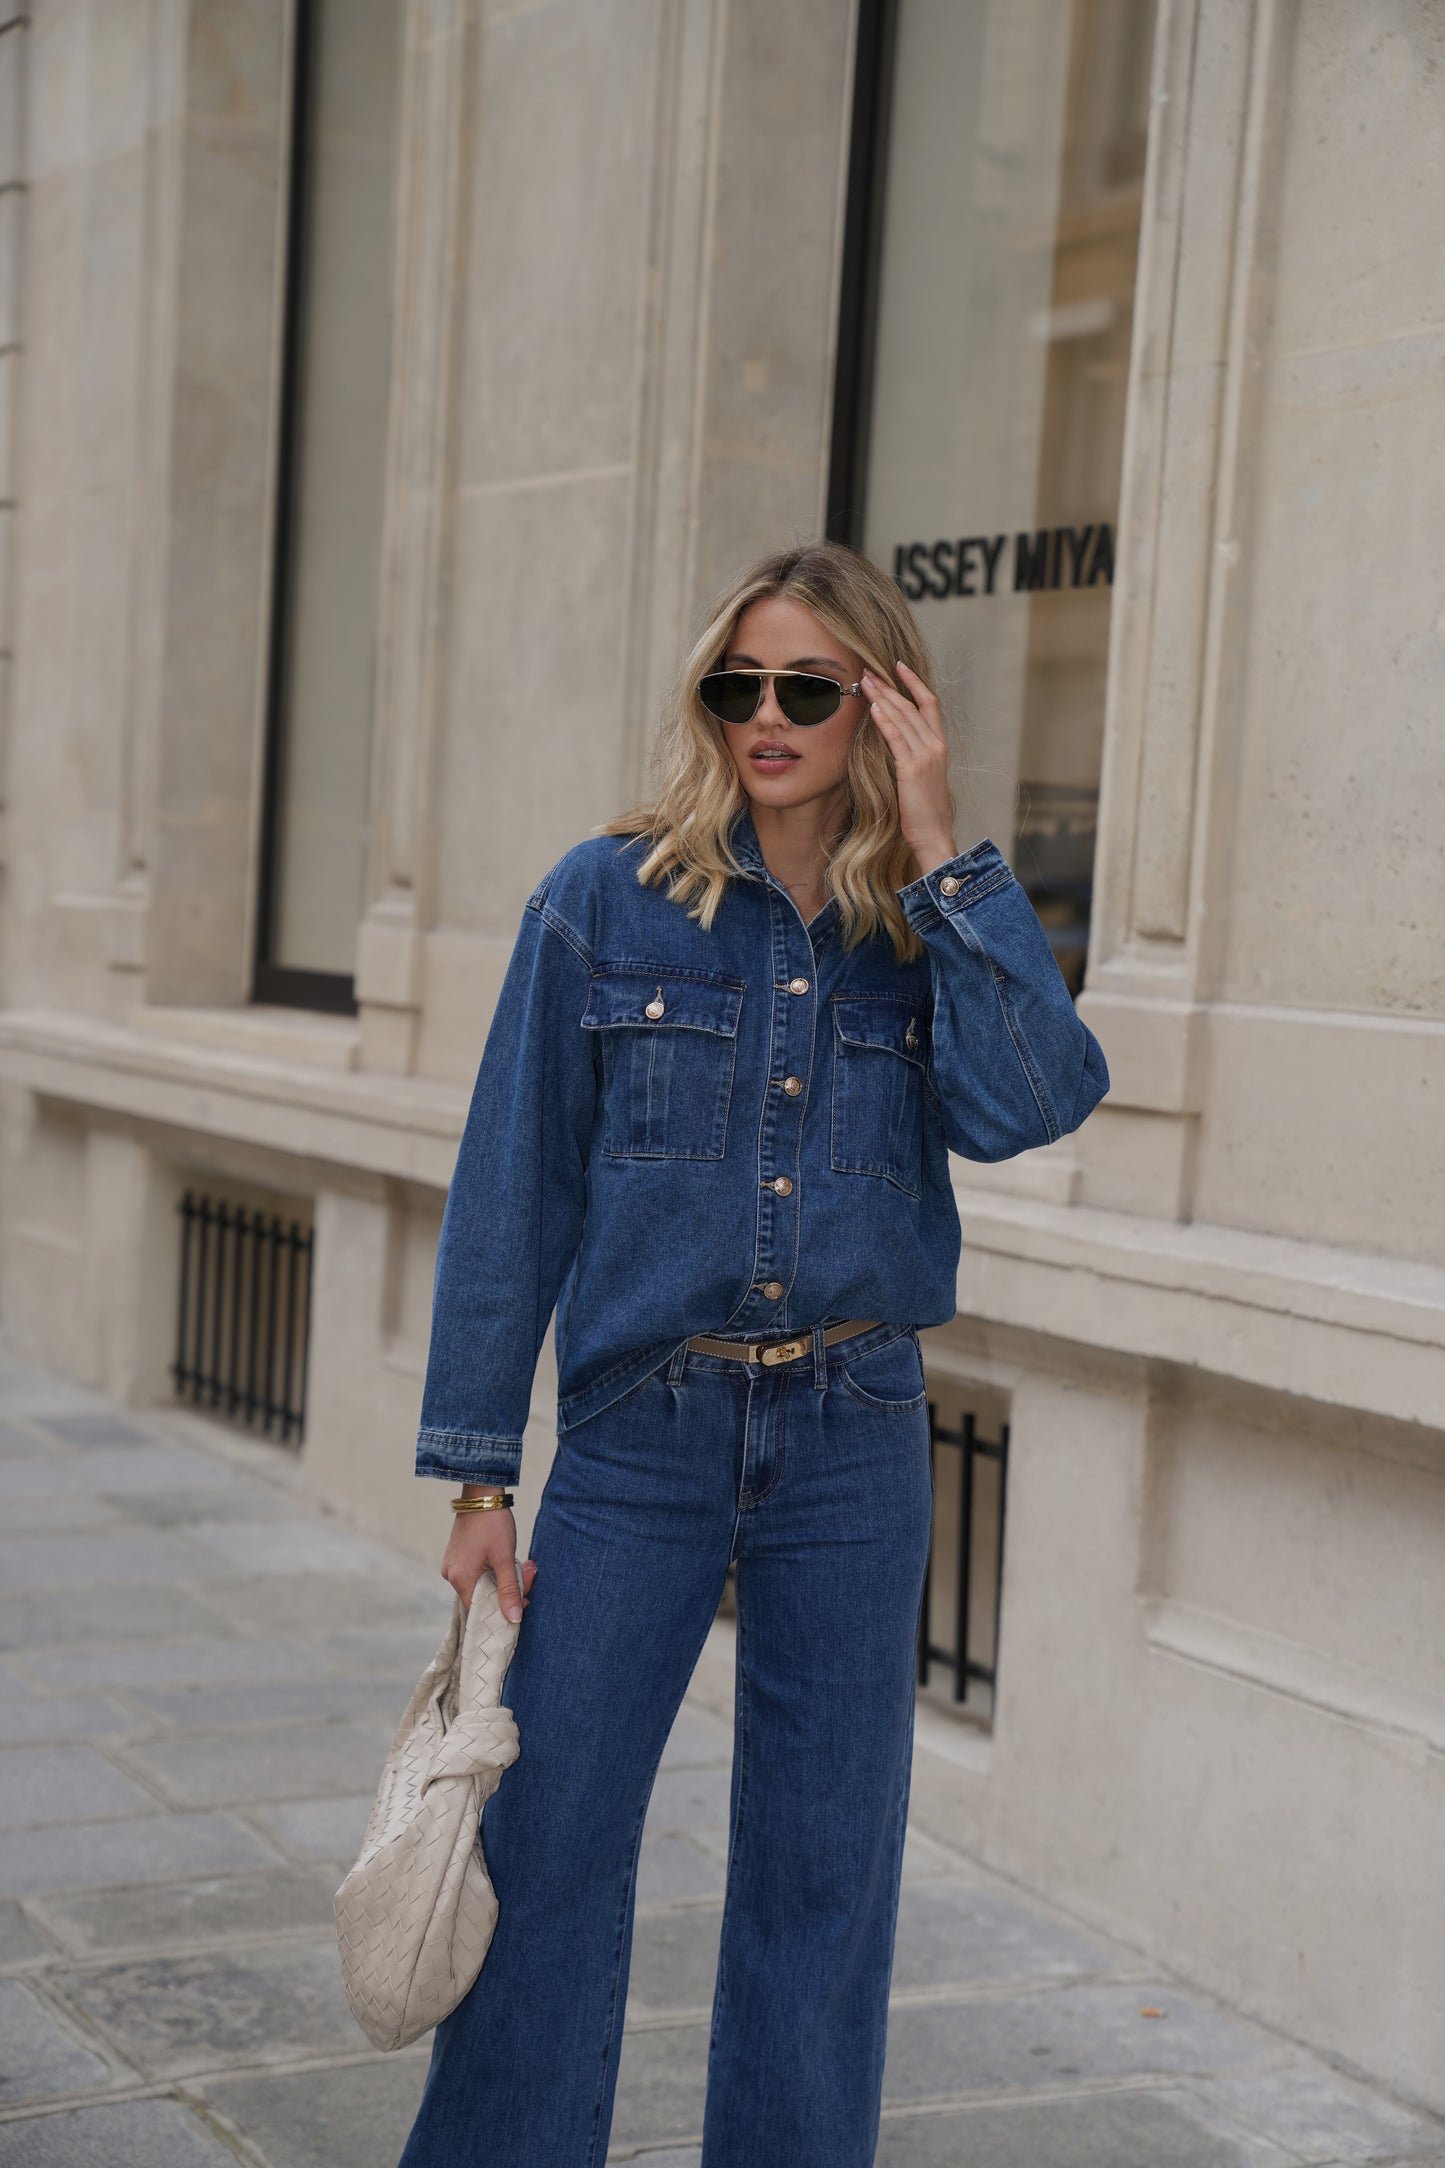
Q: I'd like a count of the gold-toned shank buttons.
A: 7